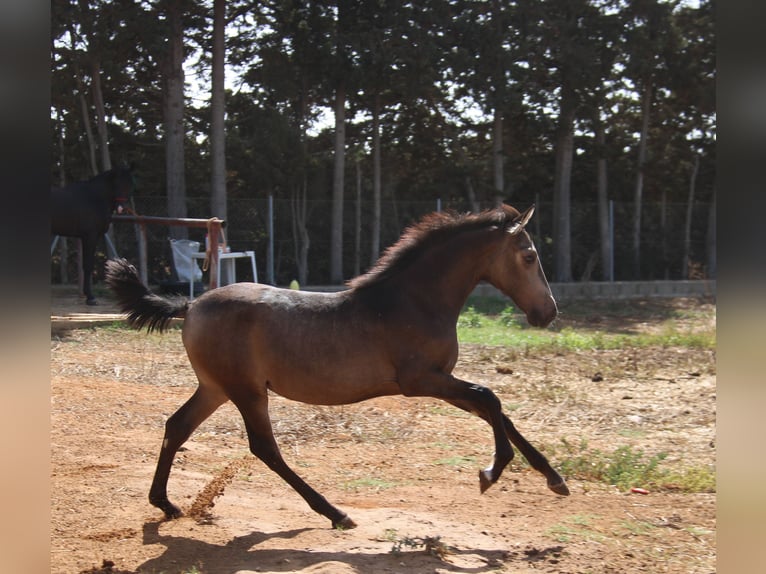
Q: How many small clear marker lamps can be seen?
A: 0